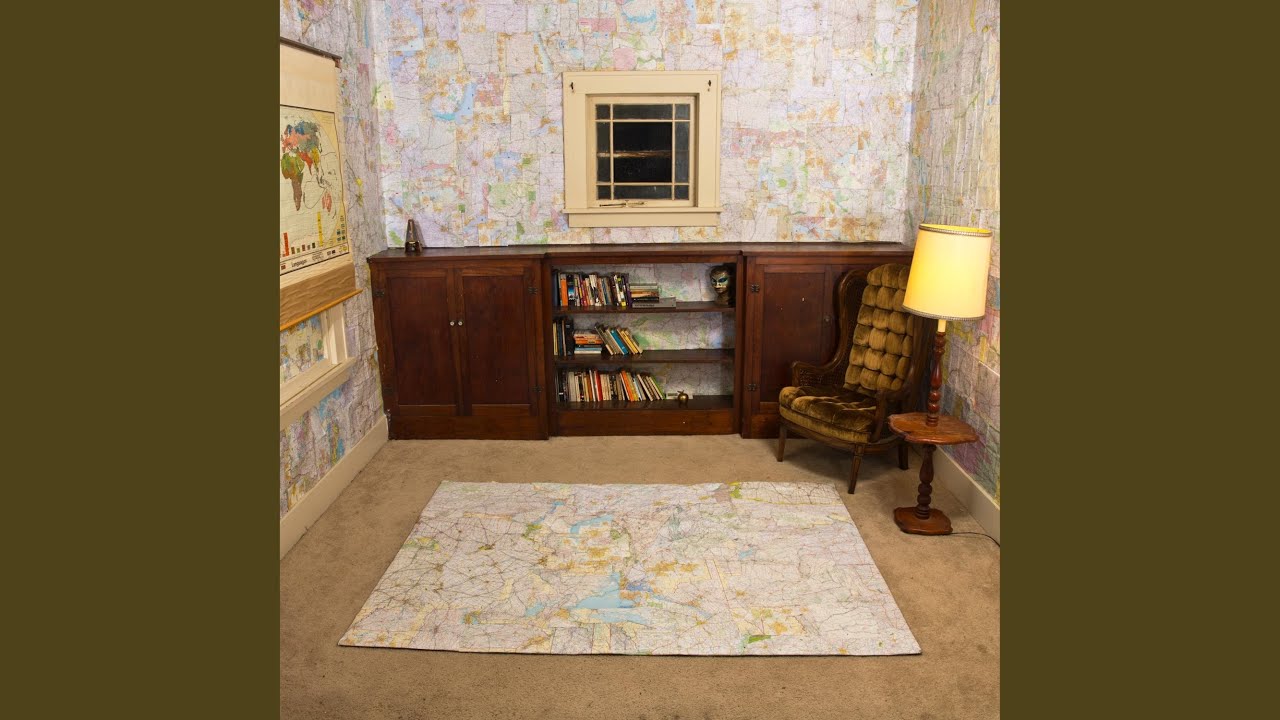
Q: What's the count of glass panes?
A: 9